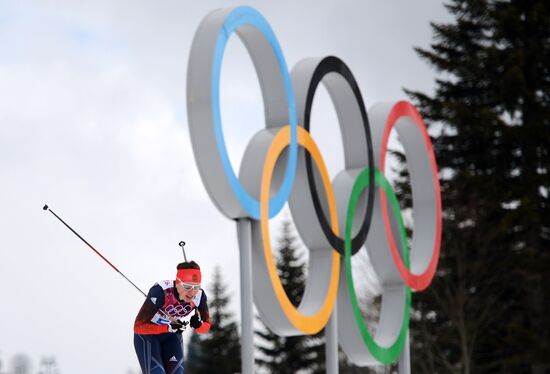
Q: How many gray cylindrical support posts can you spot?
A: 3